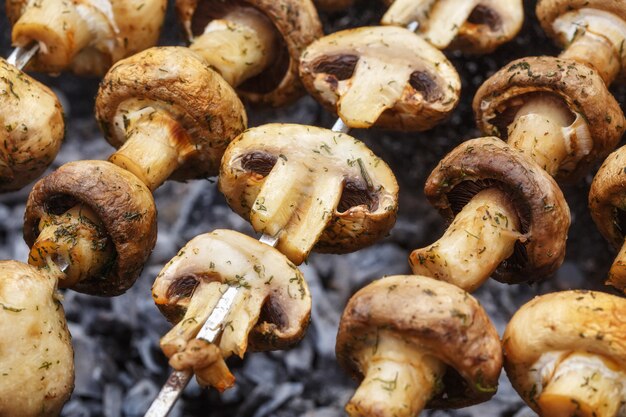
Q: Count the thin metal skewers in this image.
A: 3